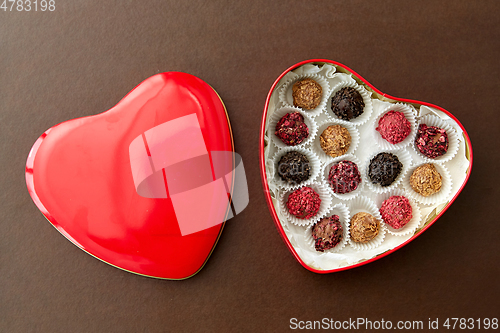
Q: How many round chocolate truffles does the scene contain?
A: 14